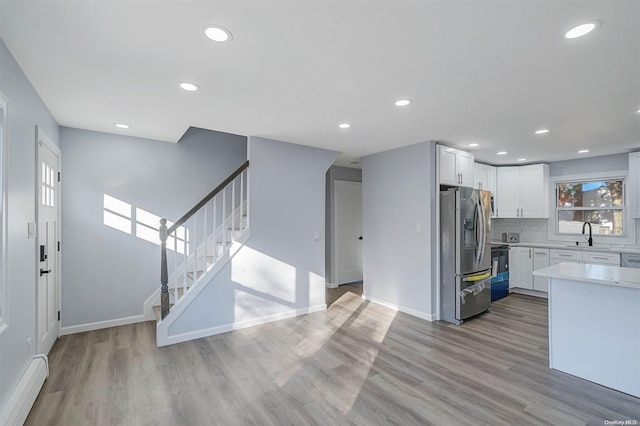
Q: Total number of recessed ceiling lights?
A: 11